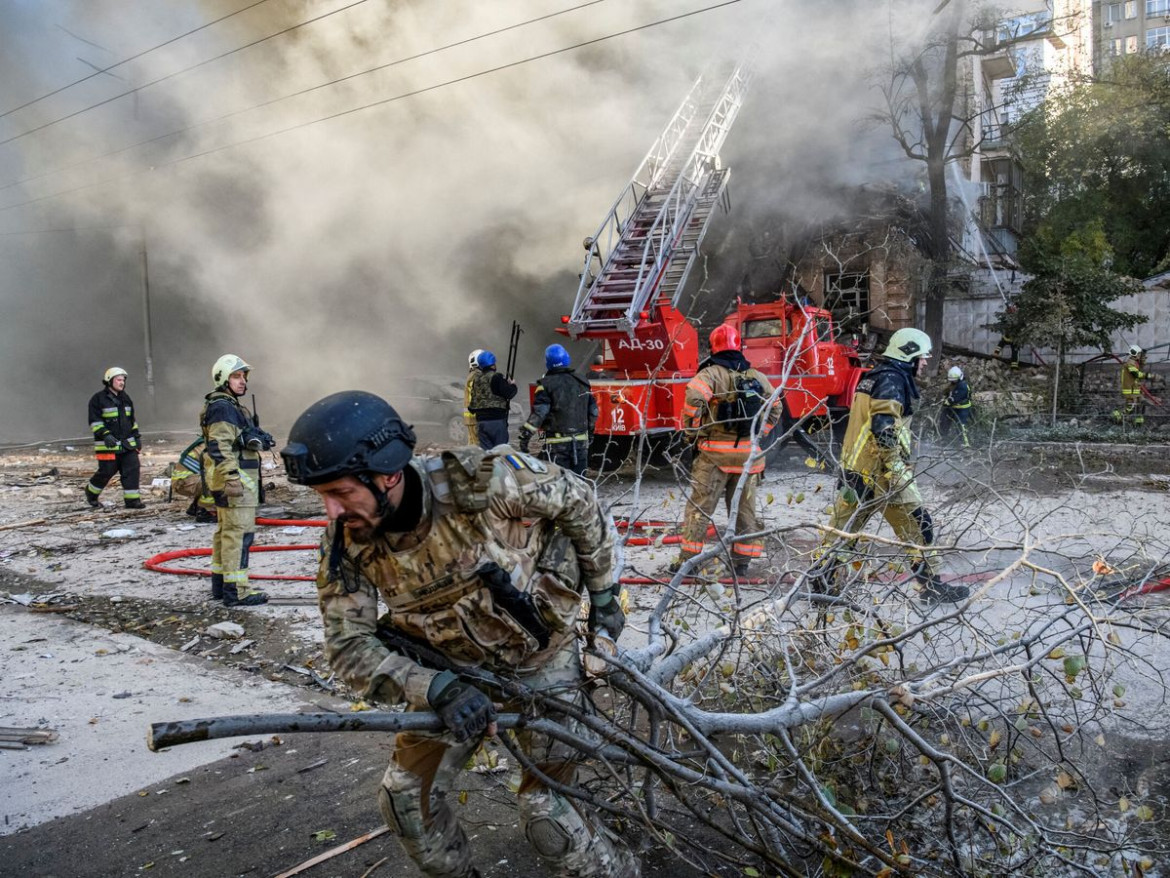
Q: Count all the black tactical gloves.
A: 2